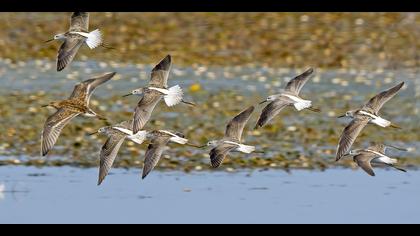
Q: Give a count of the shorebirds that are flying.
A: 9